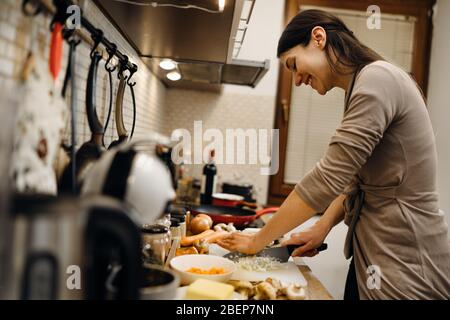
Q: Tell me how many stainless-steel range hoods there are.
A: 1